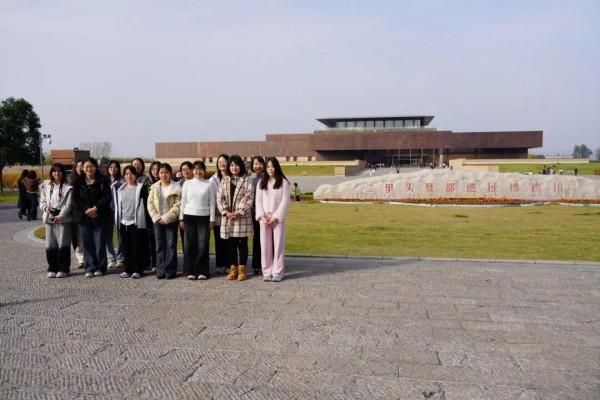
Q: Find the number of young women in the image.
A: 14